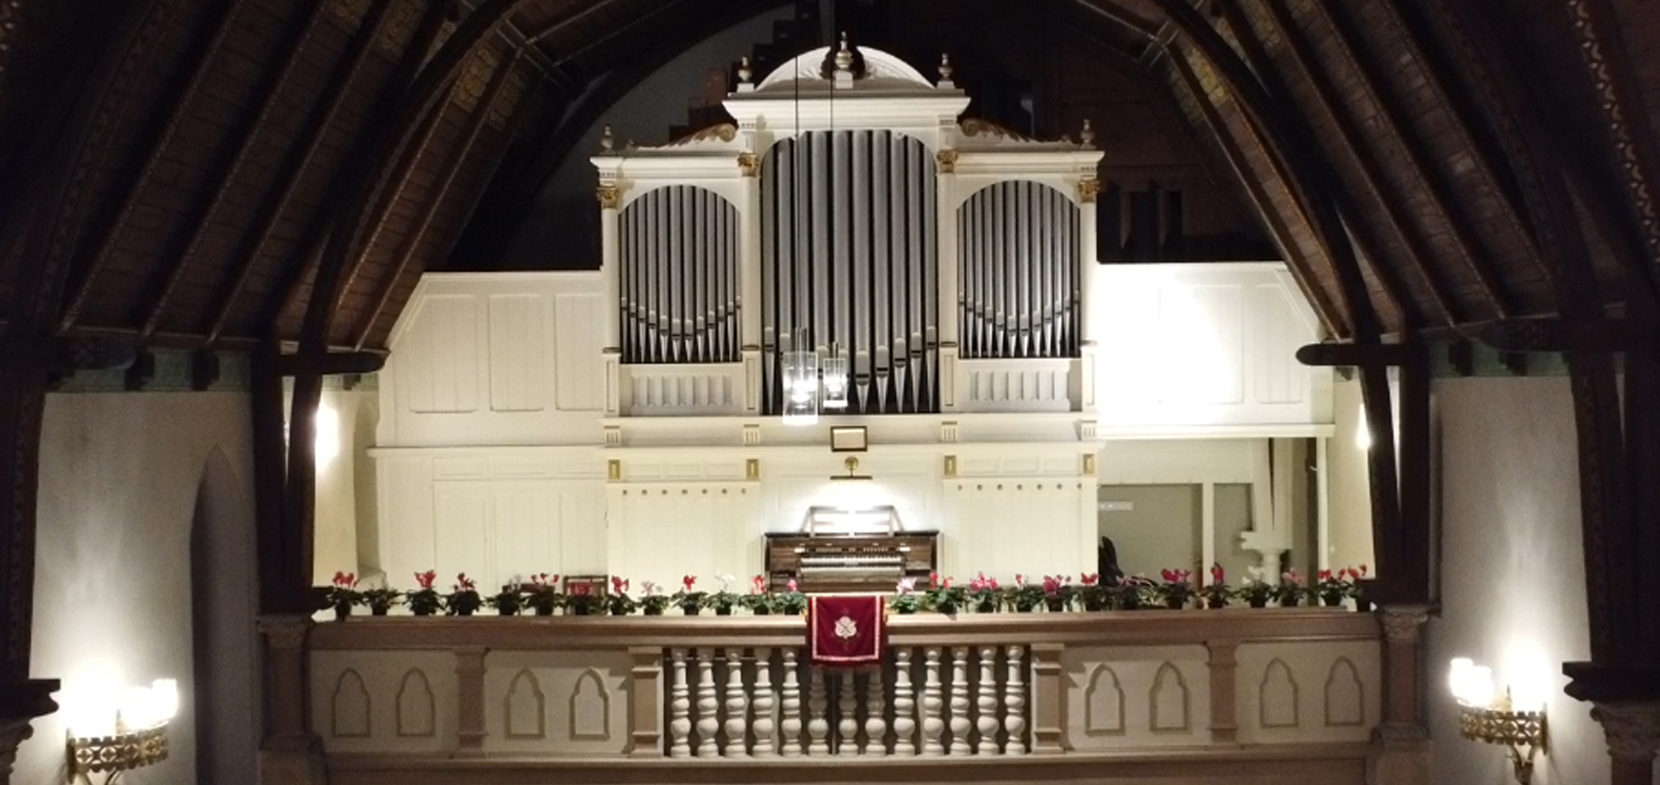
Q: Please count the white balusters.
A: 13